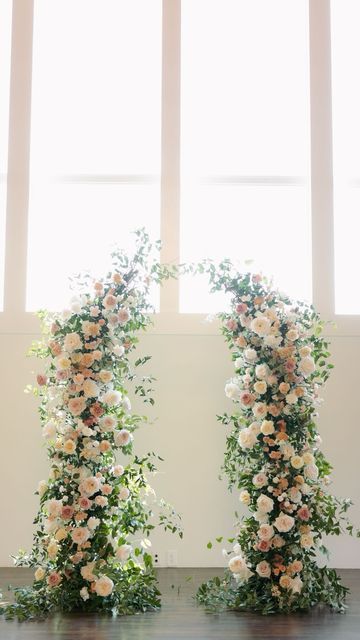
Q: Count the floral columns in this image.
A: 2